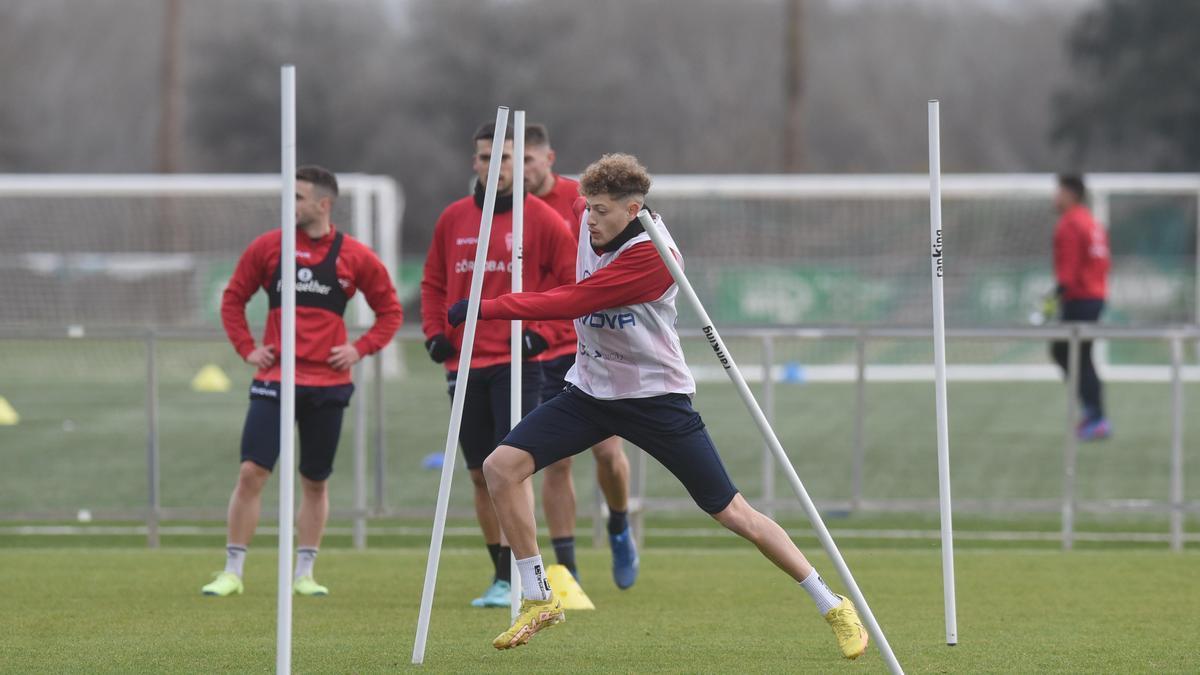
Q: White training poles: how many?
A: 5